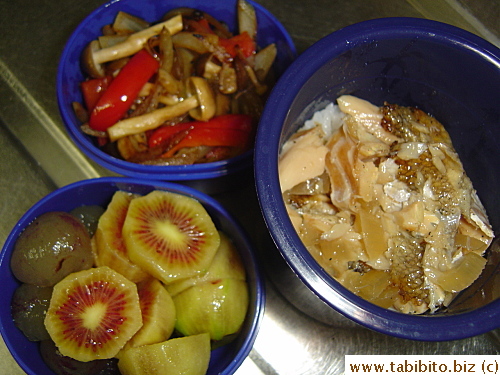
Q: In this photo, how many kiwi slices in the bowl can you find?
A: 4